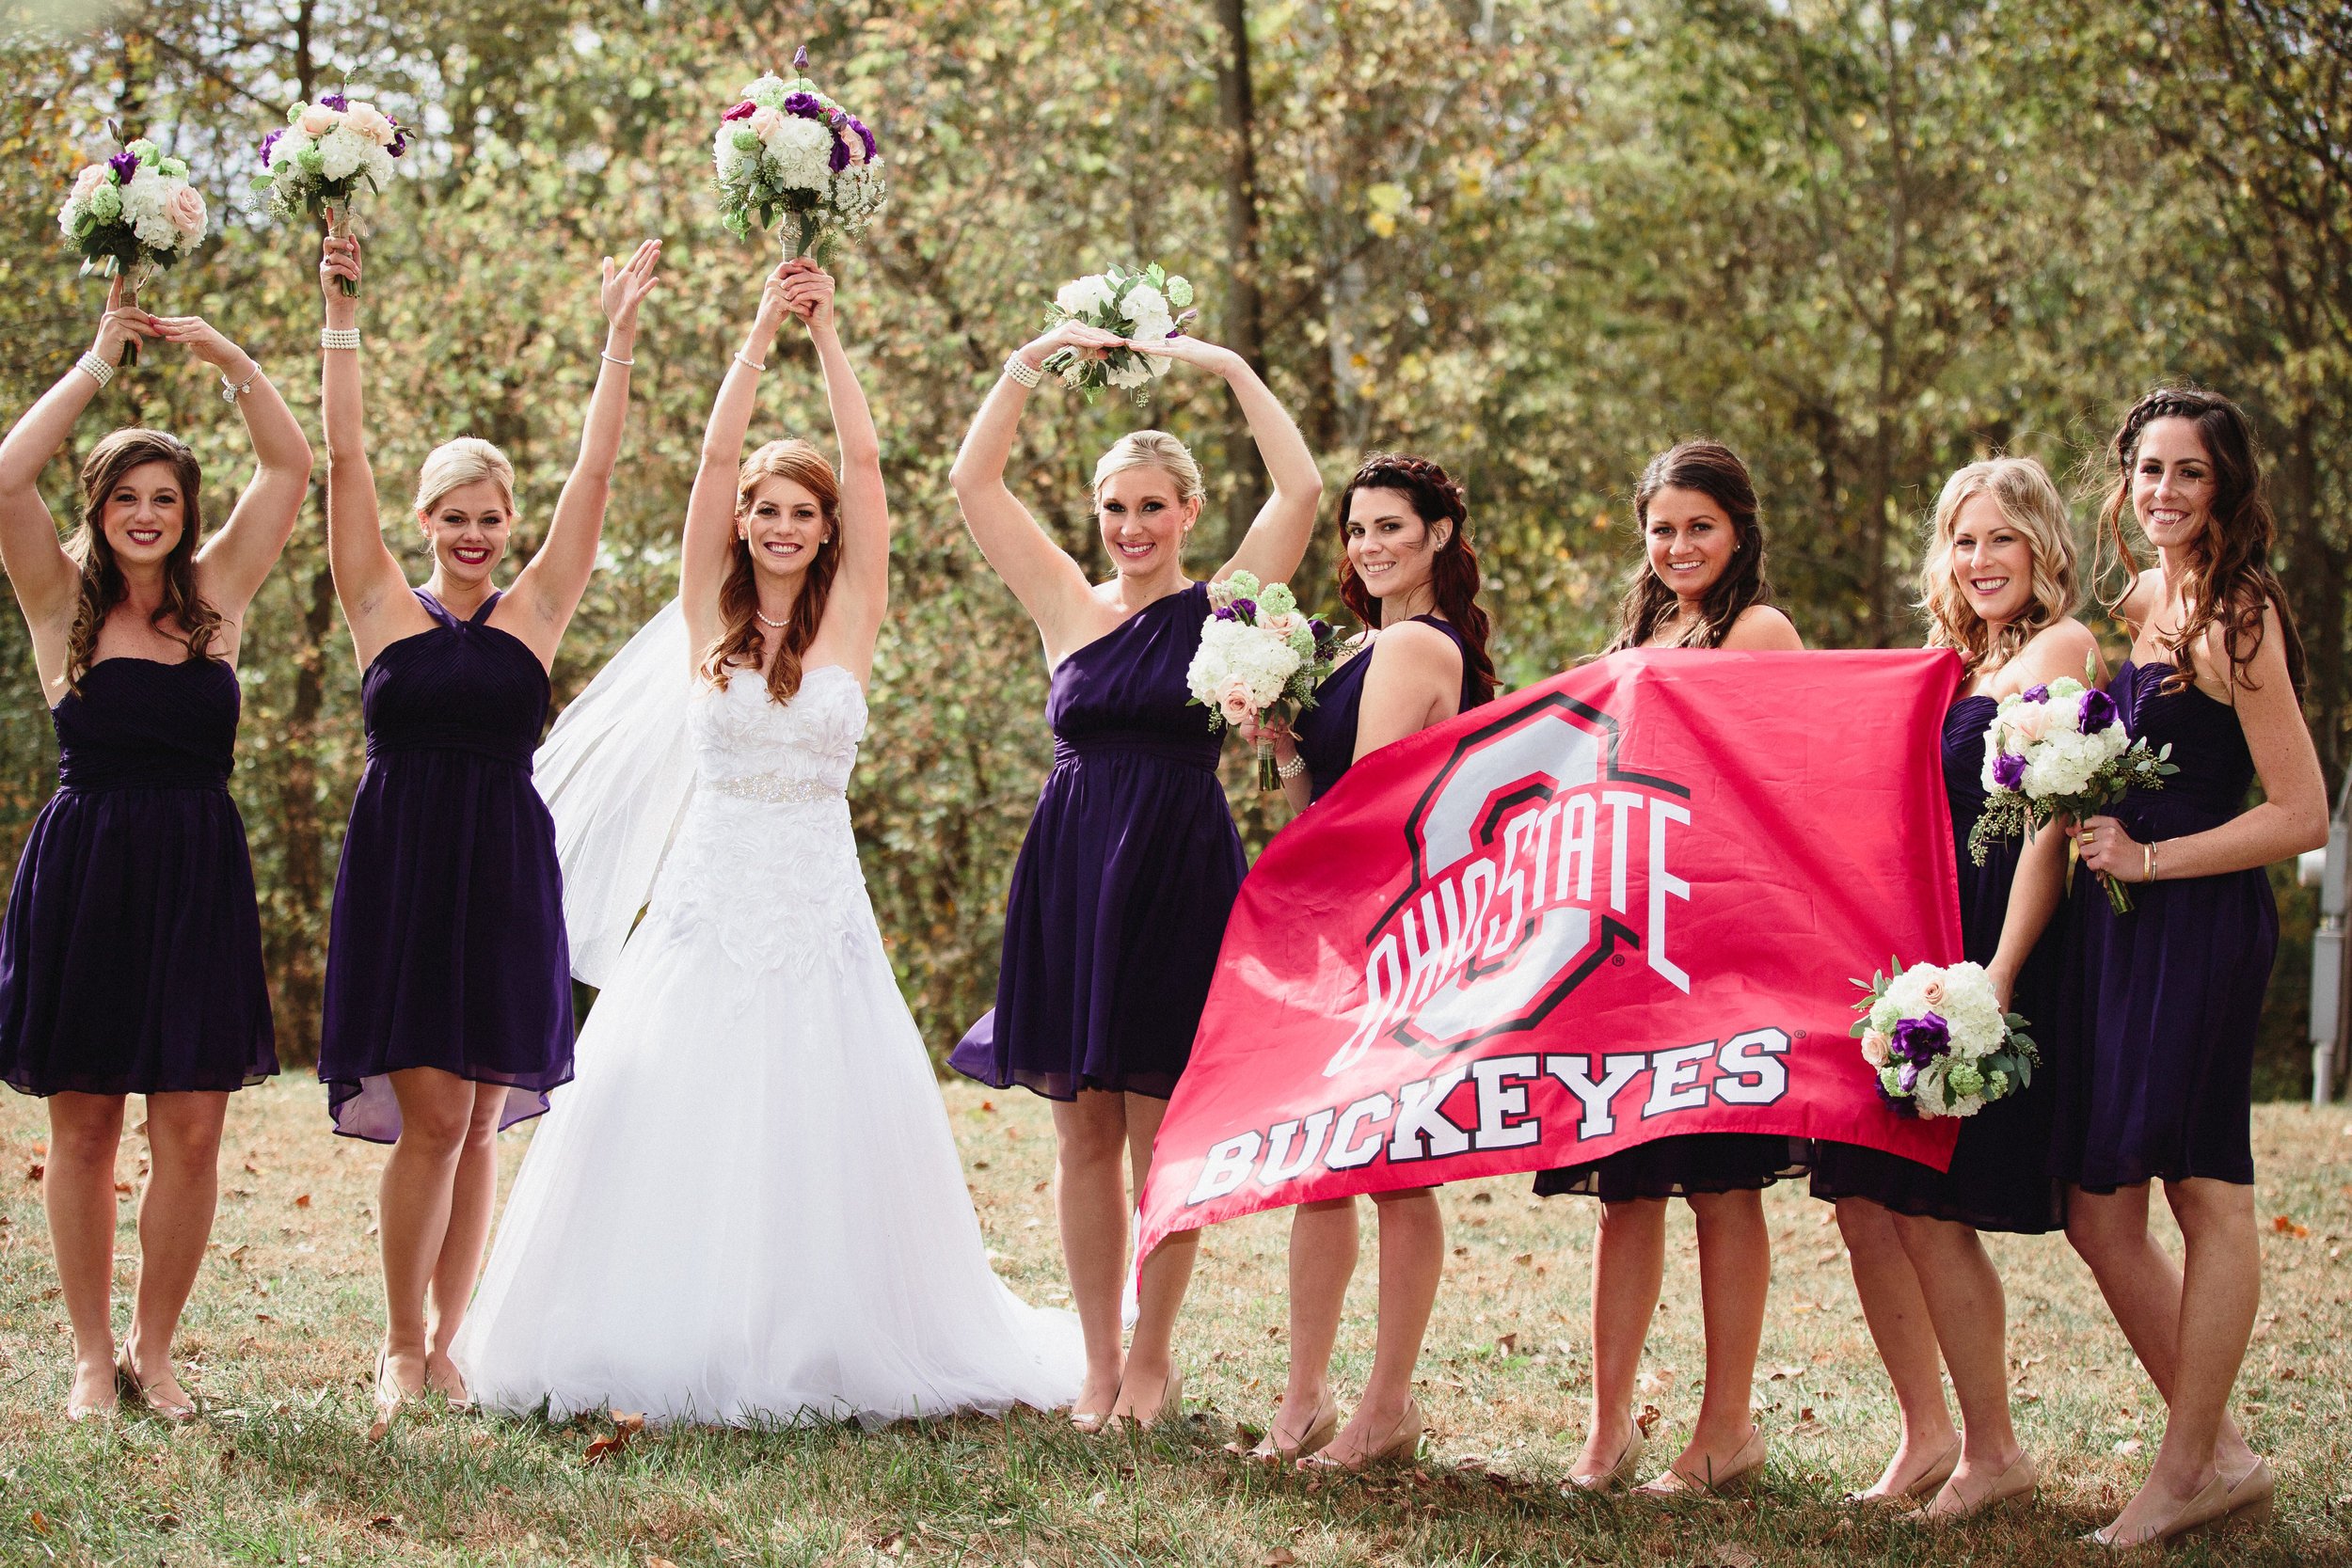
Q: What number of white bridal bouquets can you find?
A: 7